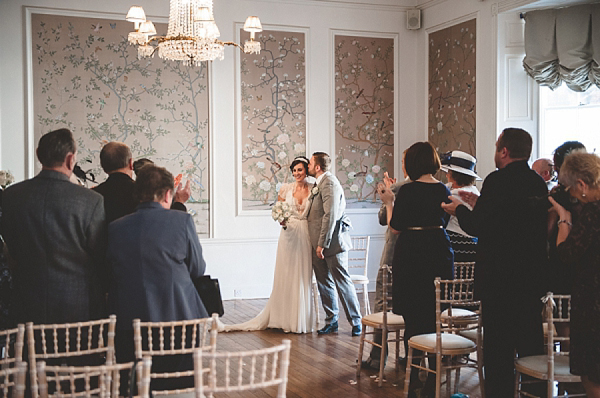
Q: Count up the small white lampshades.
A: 5